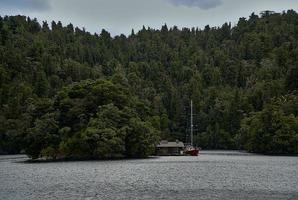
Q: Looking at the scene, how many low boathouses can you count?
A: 1